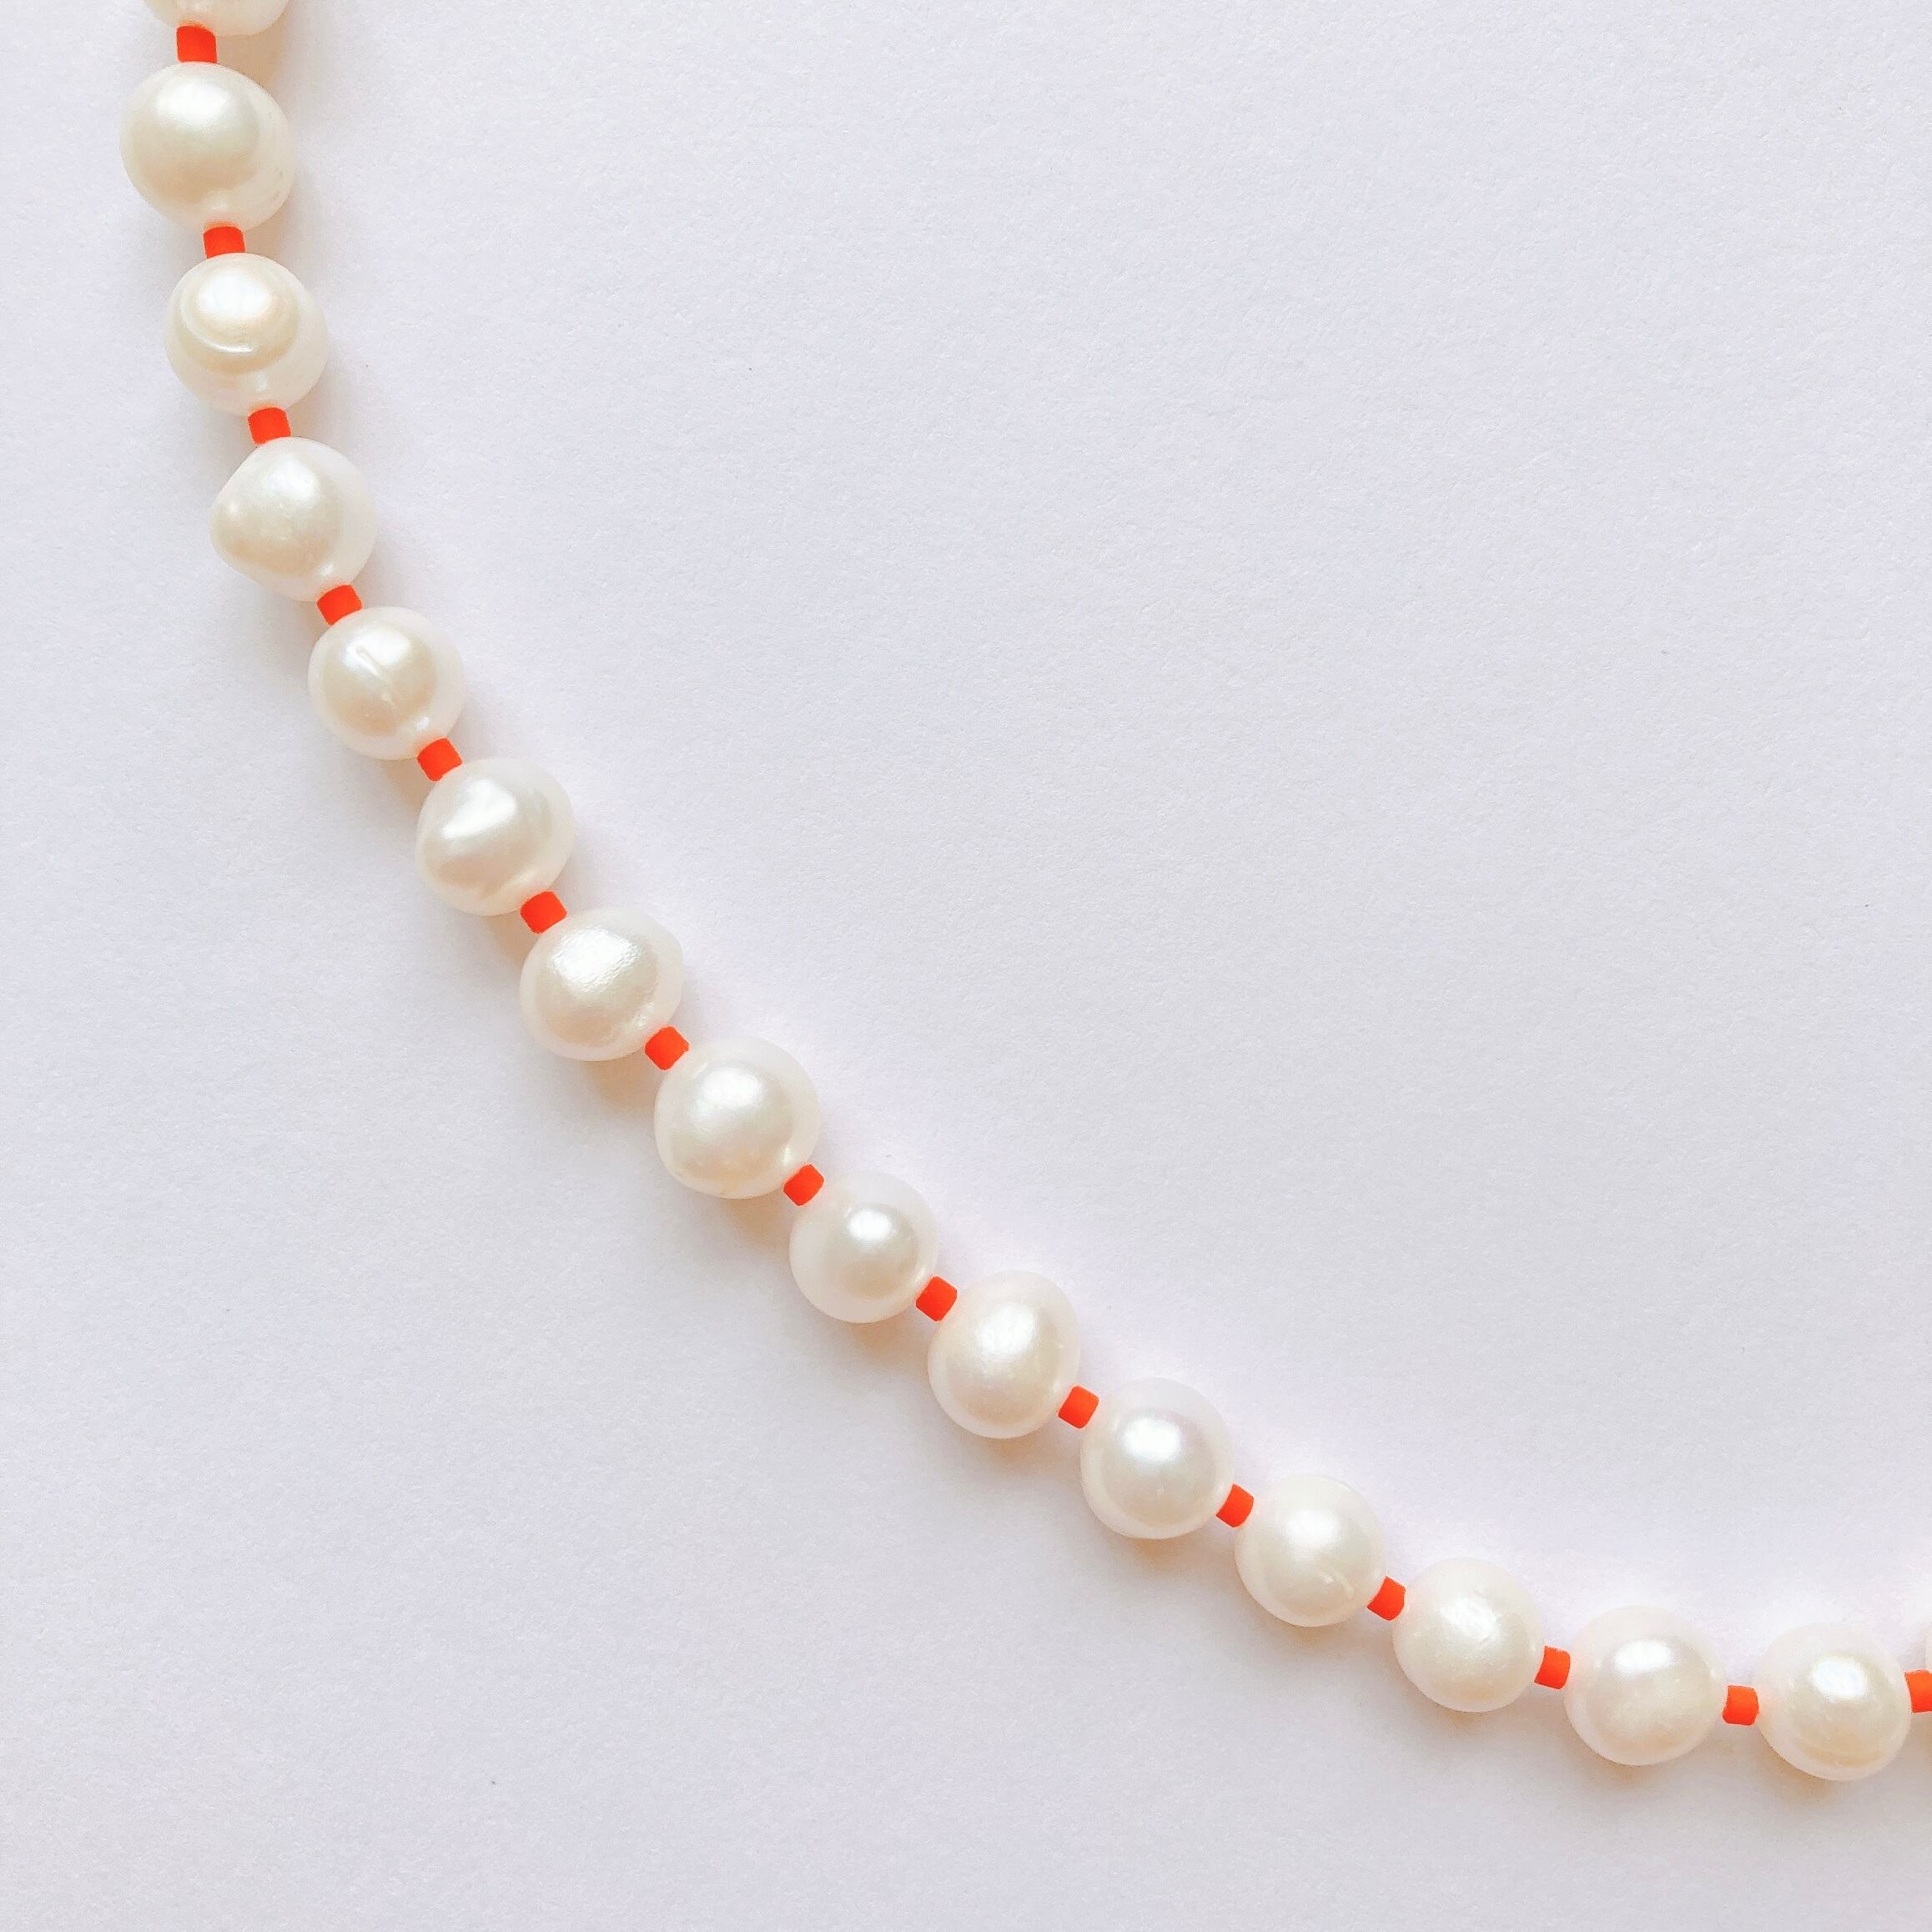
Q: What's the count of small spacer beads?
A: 15